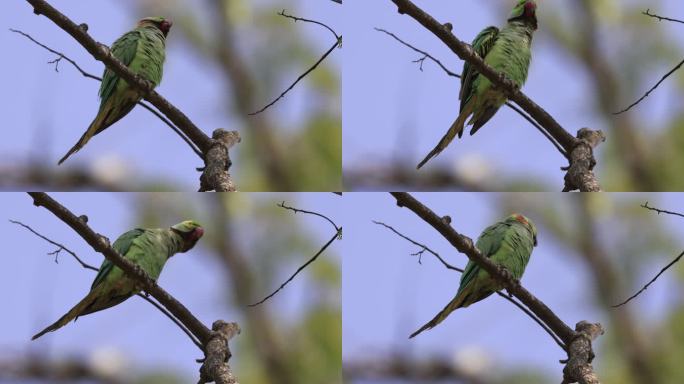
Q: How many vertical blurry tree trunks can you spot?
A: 4